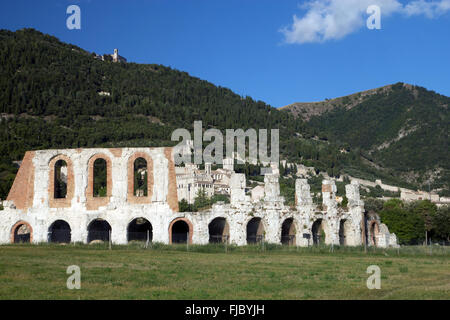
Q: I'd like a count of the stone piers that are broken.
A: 5